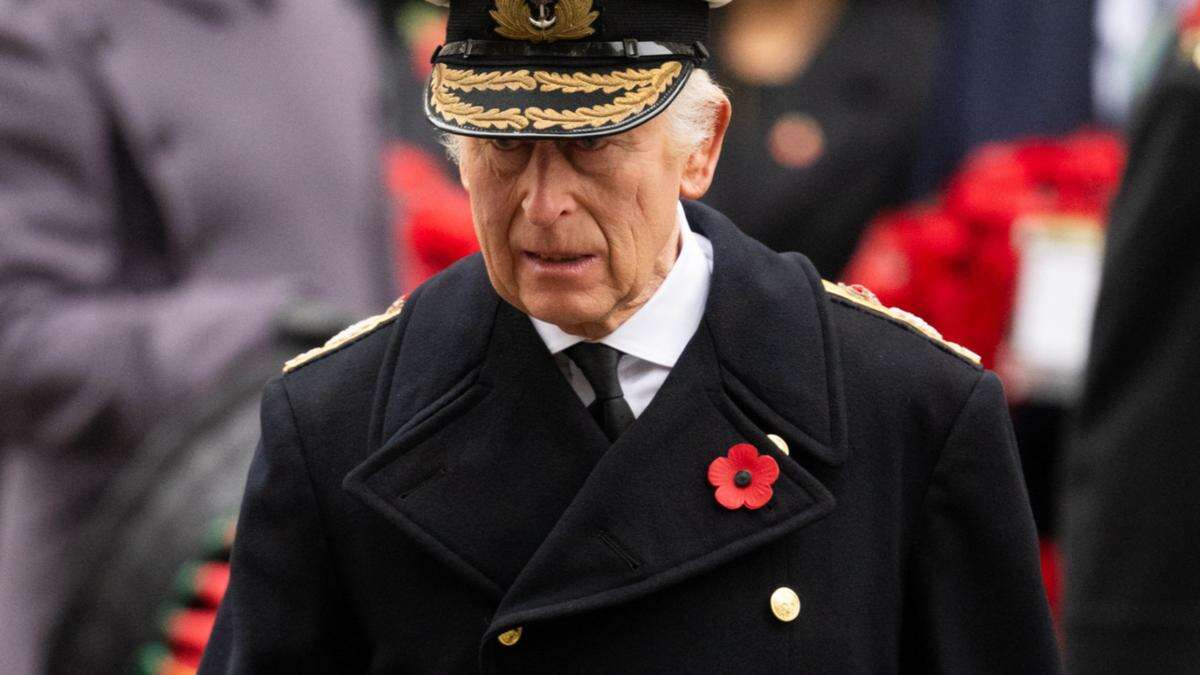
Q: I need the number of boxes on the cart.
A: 0